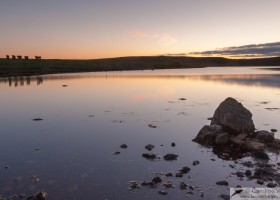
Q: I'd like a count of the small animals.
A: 5